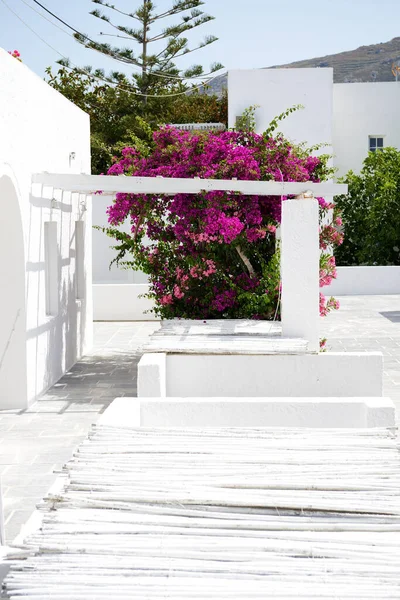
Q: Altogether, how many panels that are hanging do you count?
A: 2